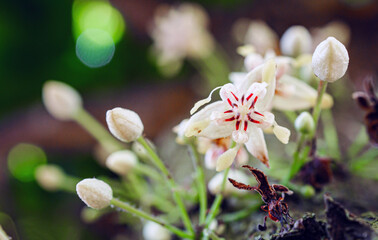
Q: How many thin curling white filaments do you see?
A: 1